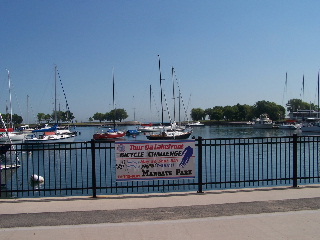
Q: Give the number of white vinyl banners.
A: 1